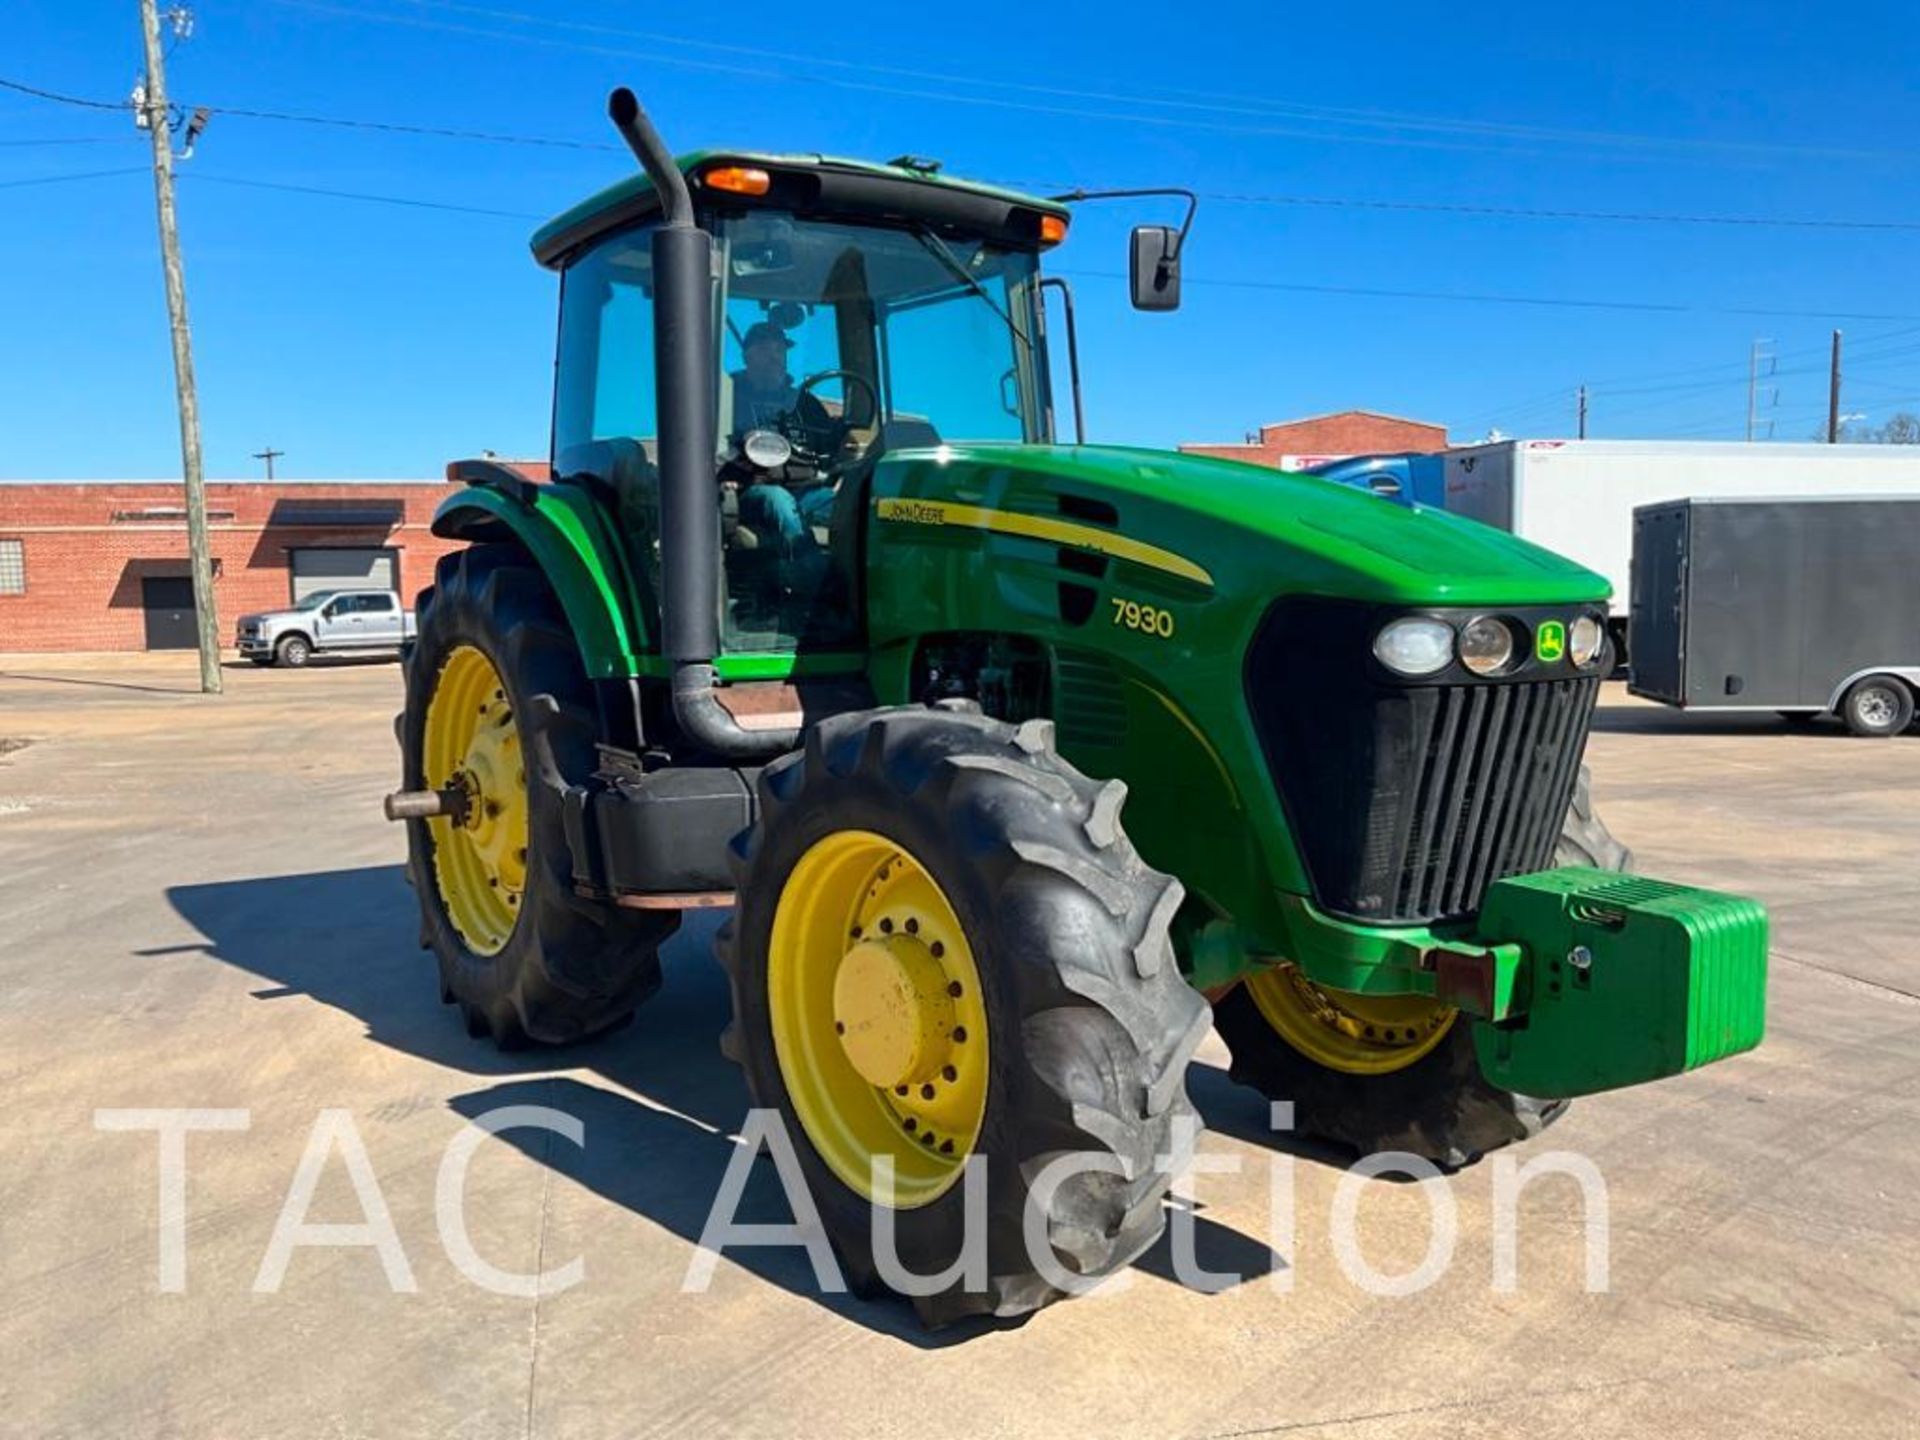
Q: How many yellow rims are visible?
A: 3